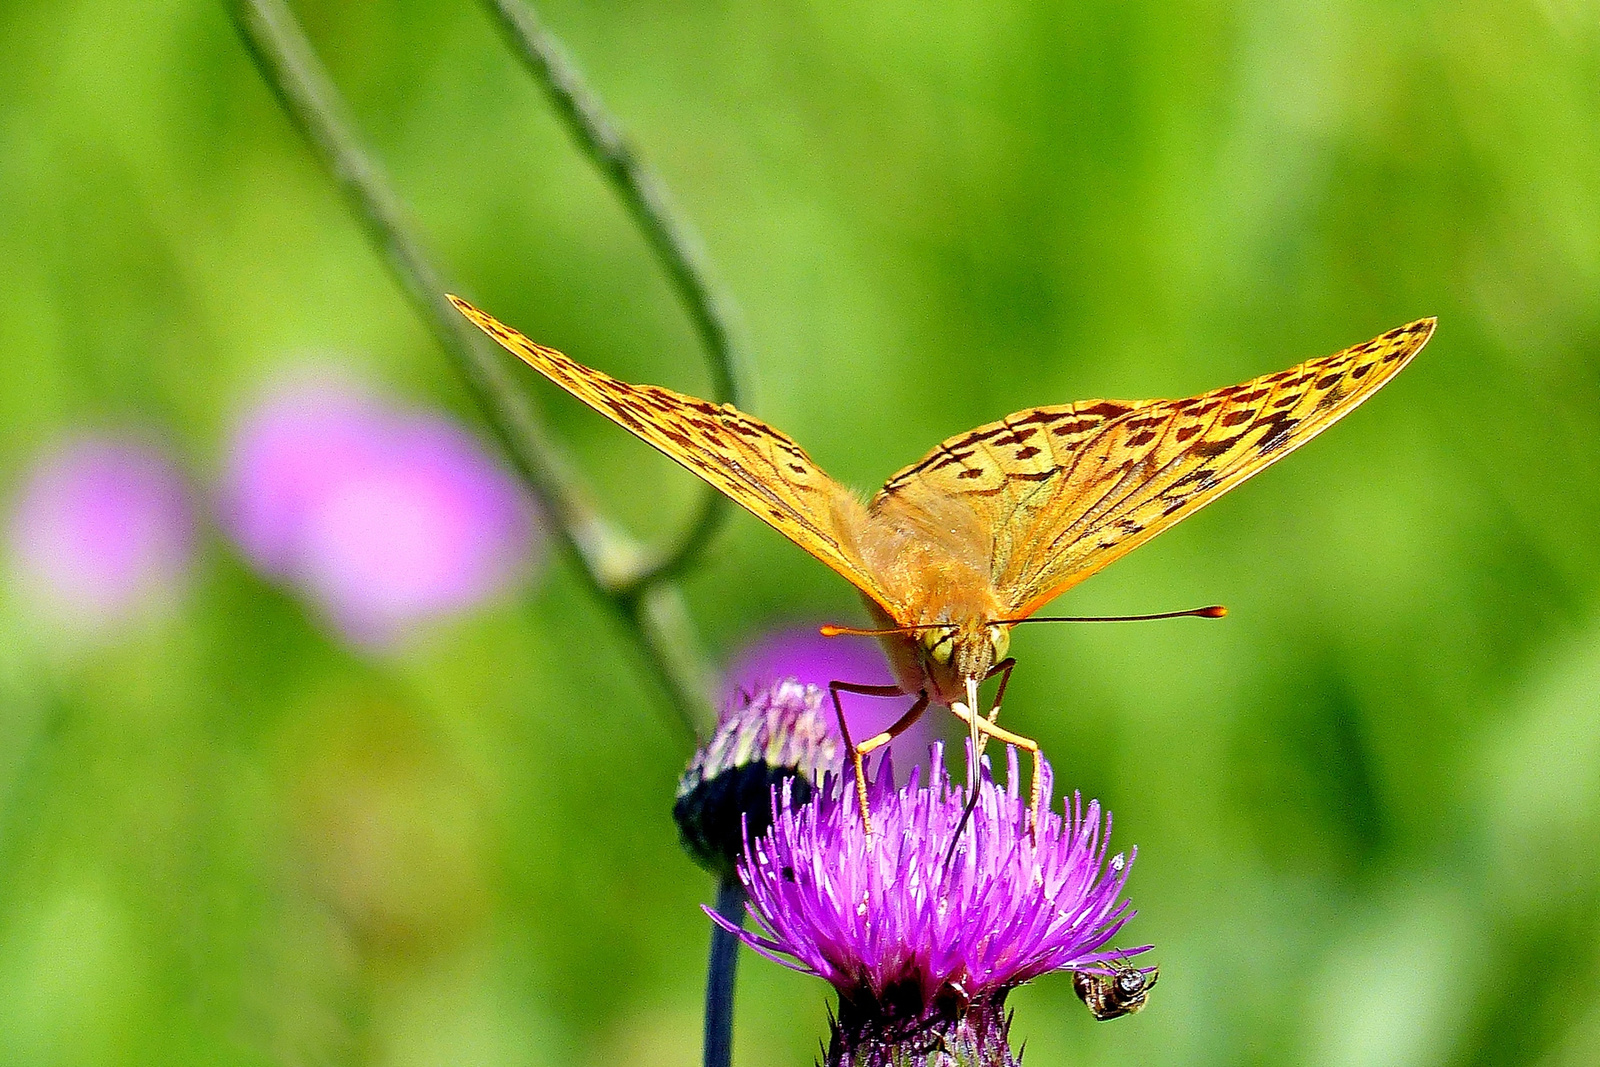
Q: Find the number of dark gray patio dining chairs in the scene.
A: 0